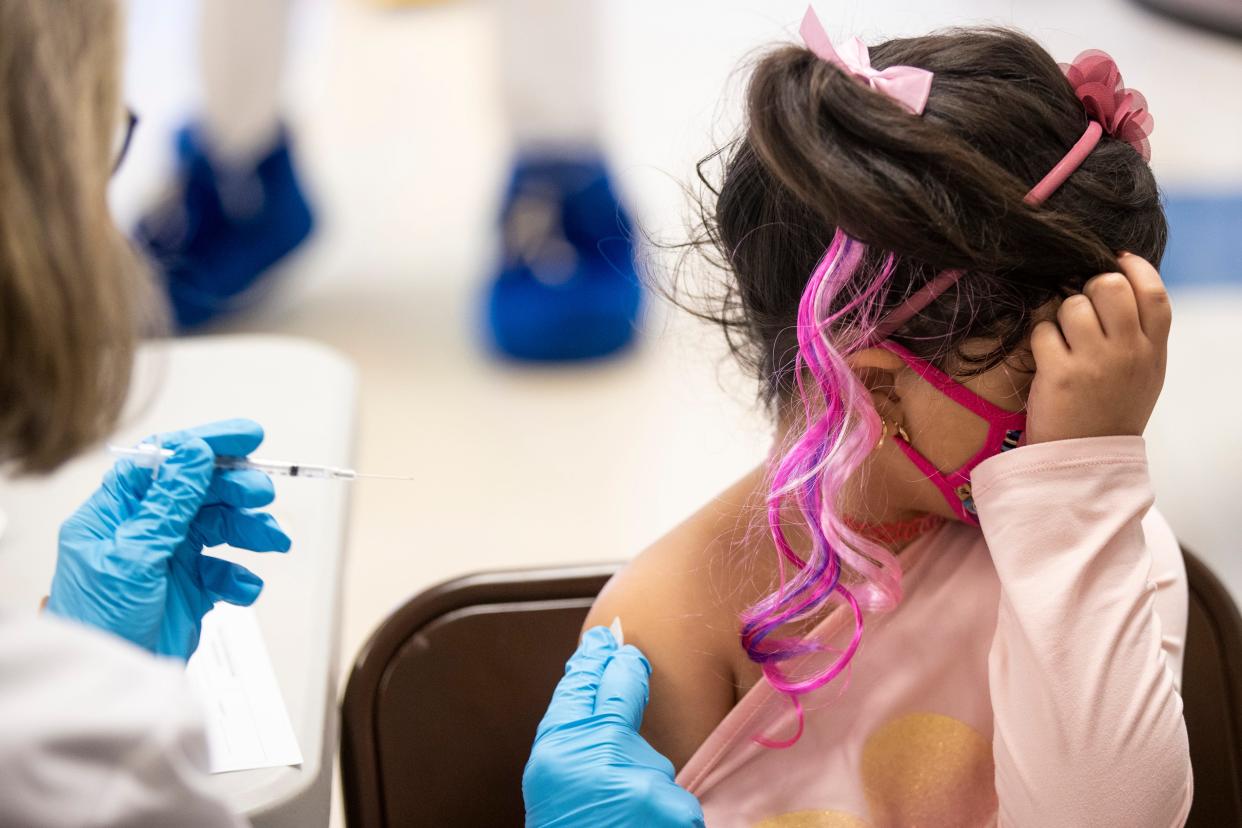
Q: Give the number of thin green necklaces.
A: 0